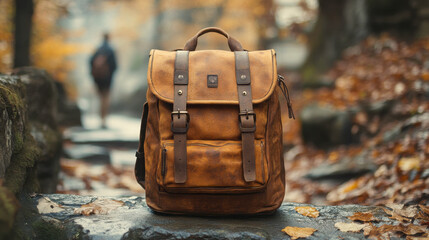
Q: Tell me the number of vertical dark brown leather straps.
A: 2